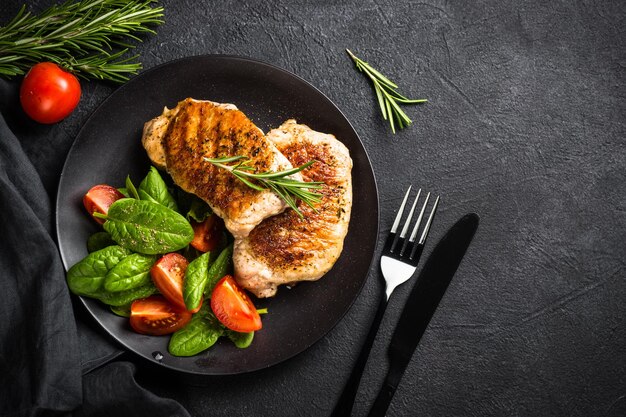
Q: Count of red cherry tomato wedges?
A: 5